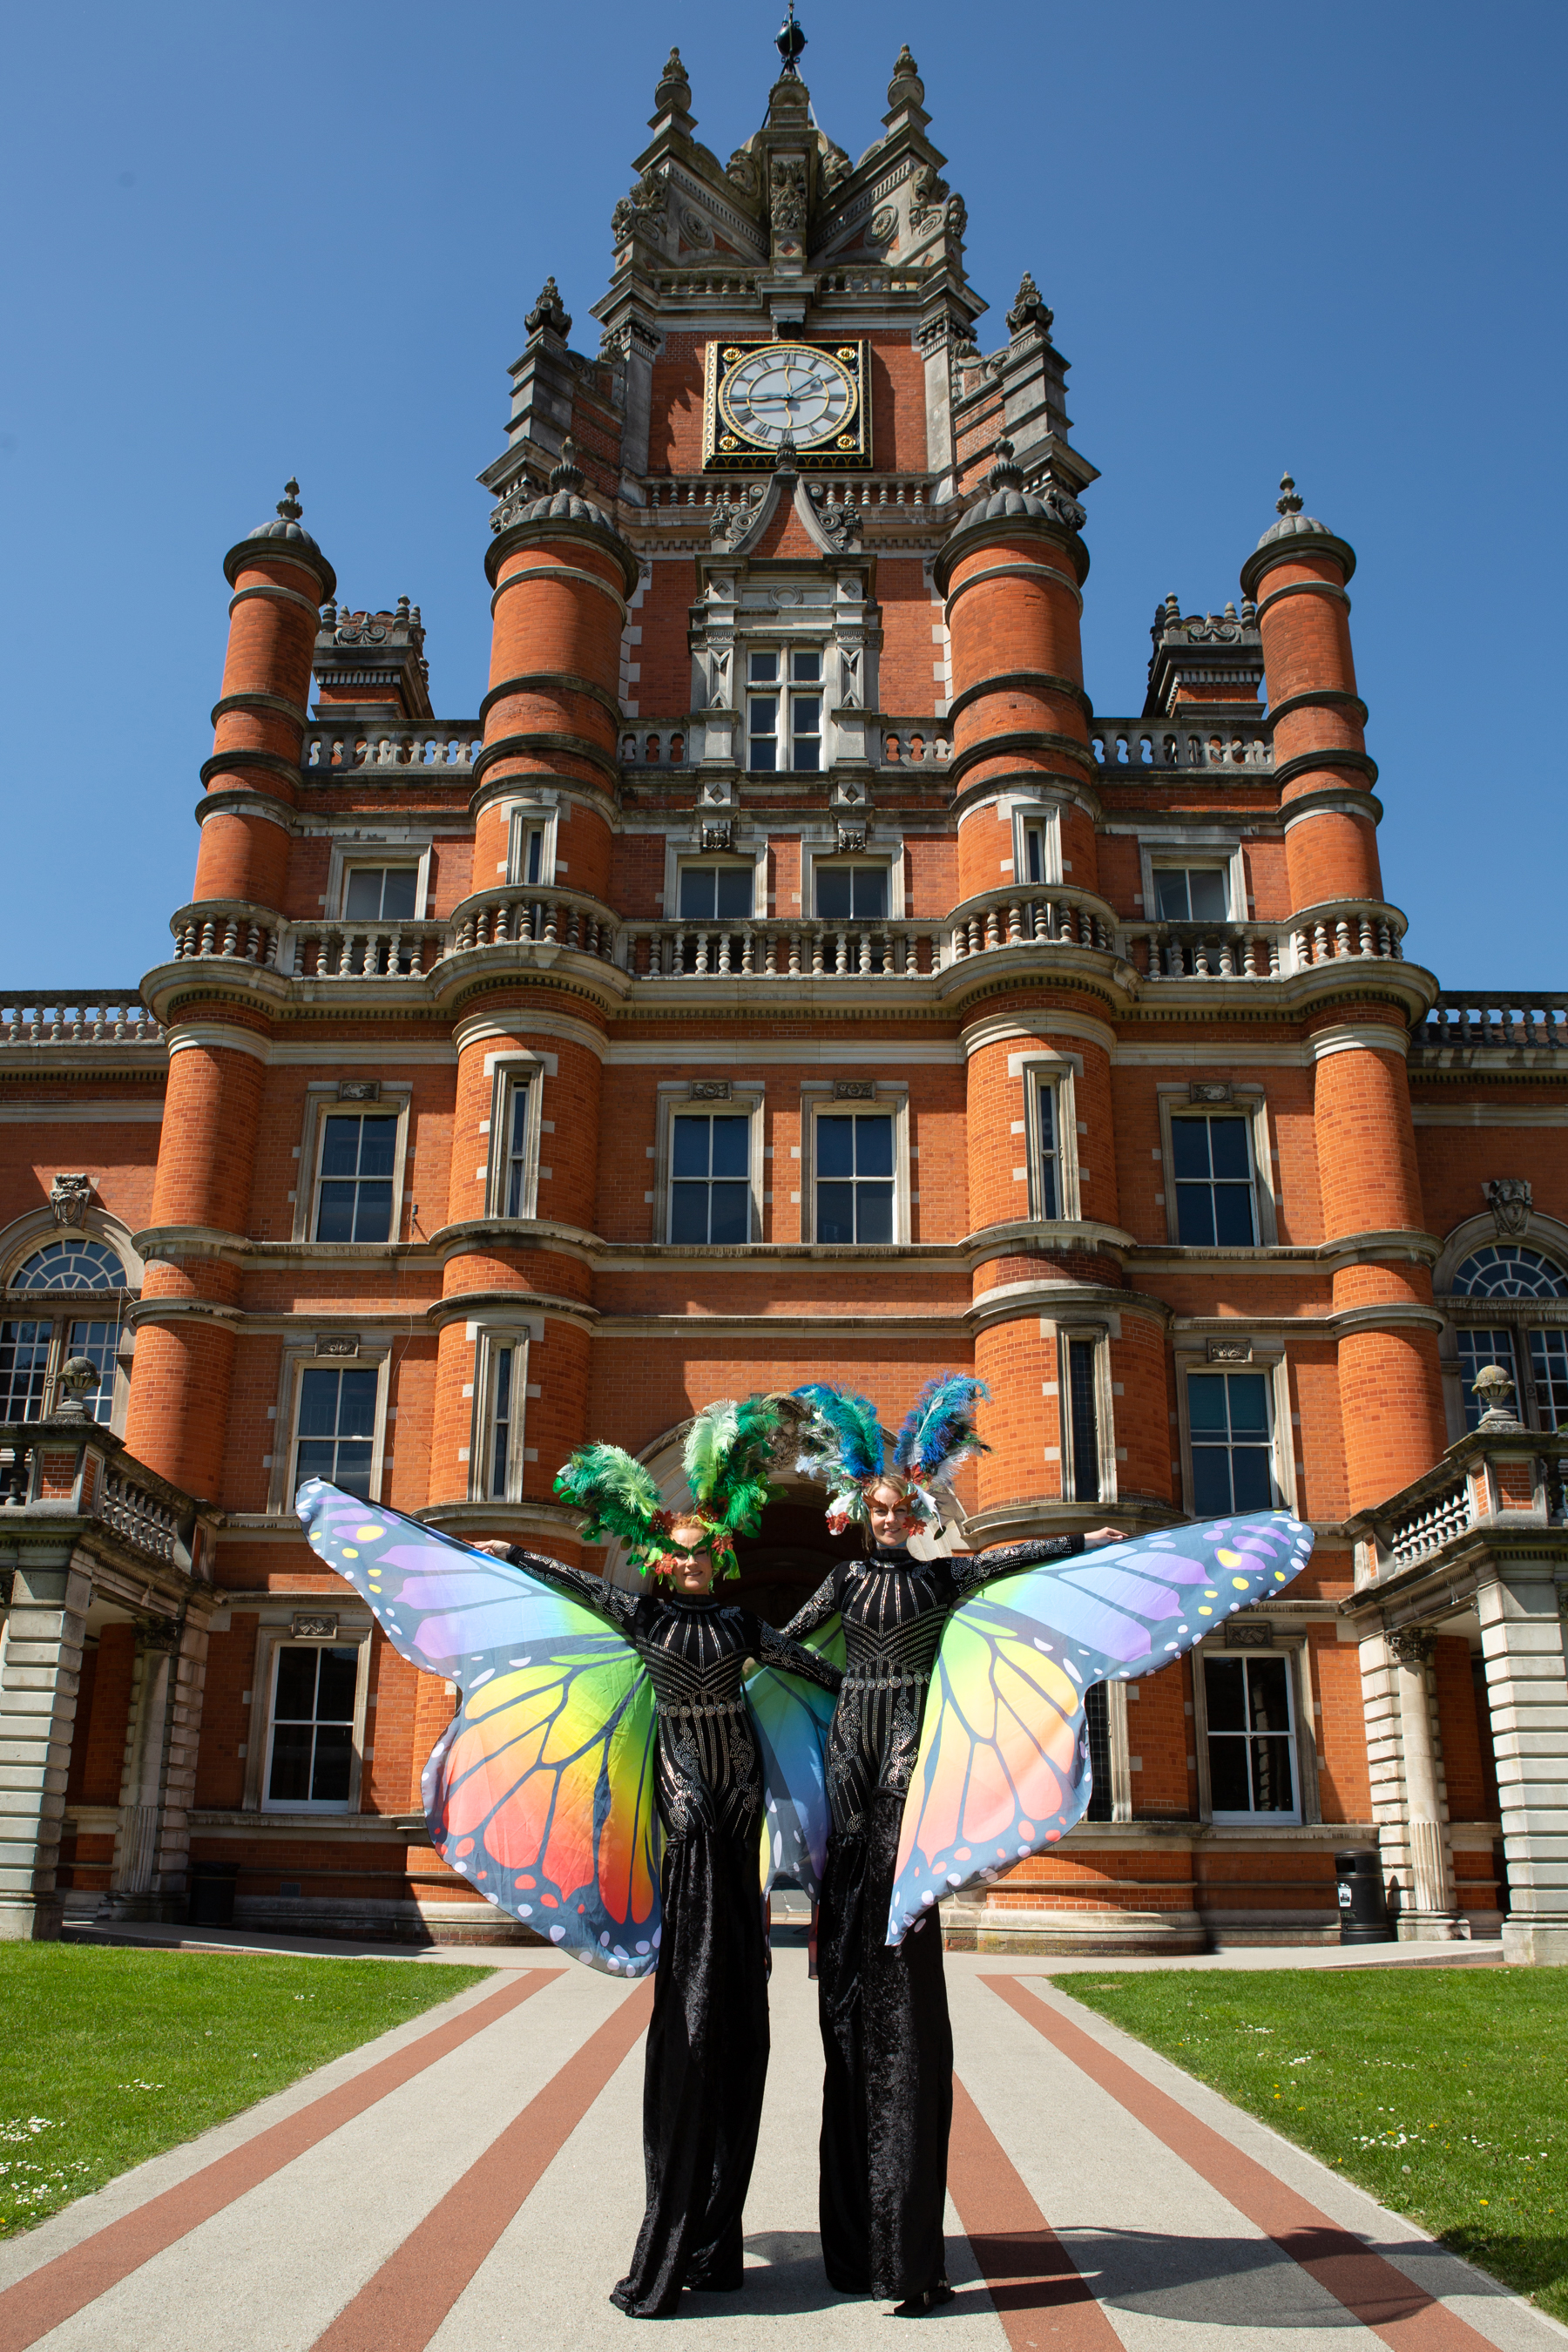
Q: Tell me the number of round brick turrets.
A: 4